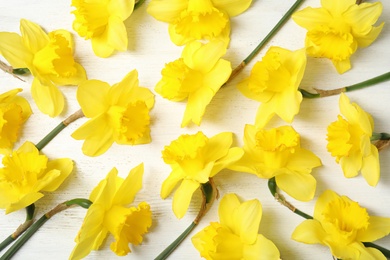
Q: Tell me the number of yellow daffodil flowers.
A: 15